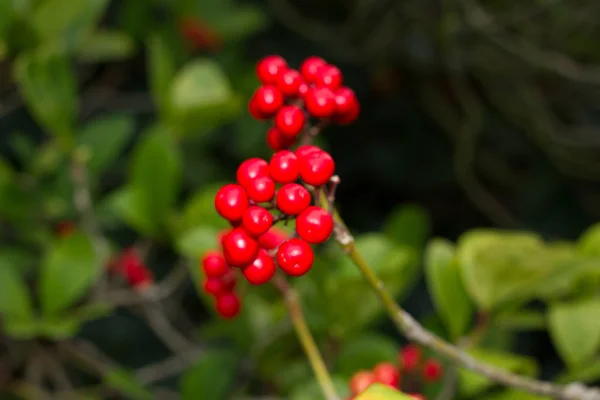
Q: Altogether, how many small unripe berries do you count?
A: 0